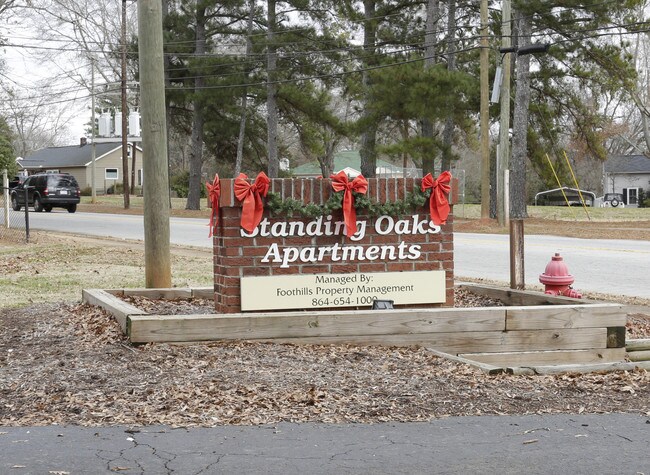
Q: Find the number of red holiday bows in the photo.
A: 4